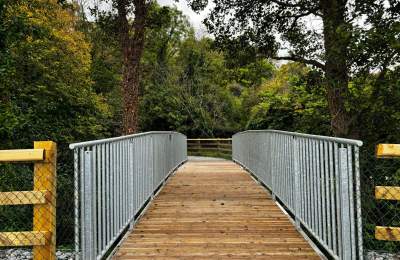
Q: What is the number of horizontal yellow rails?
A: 6